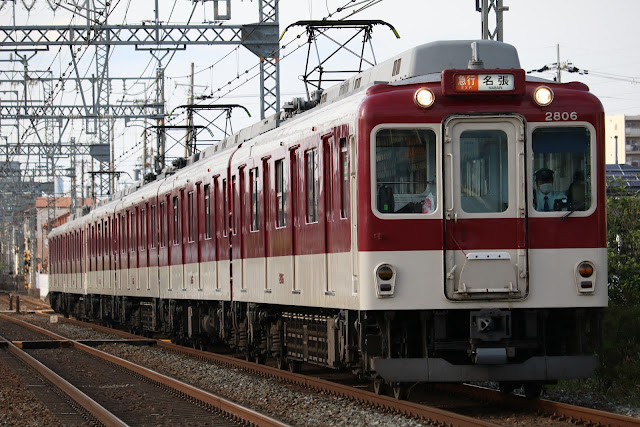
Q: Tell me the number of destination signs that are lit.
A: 1